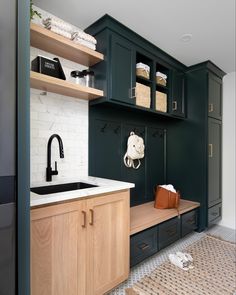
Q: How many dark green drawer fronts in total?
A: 4